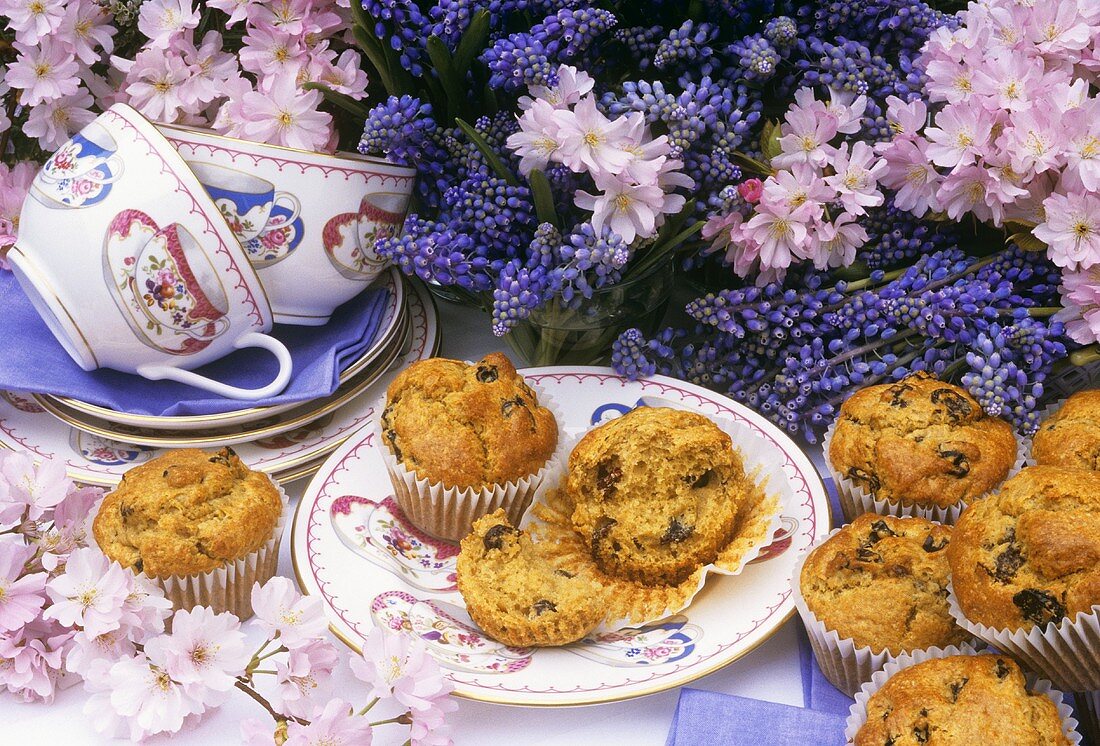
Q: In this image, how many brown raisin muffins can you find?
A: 8